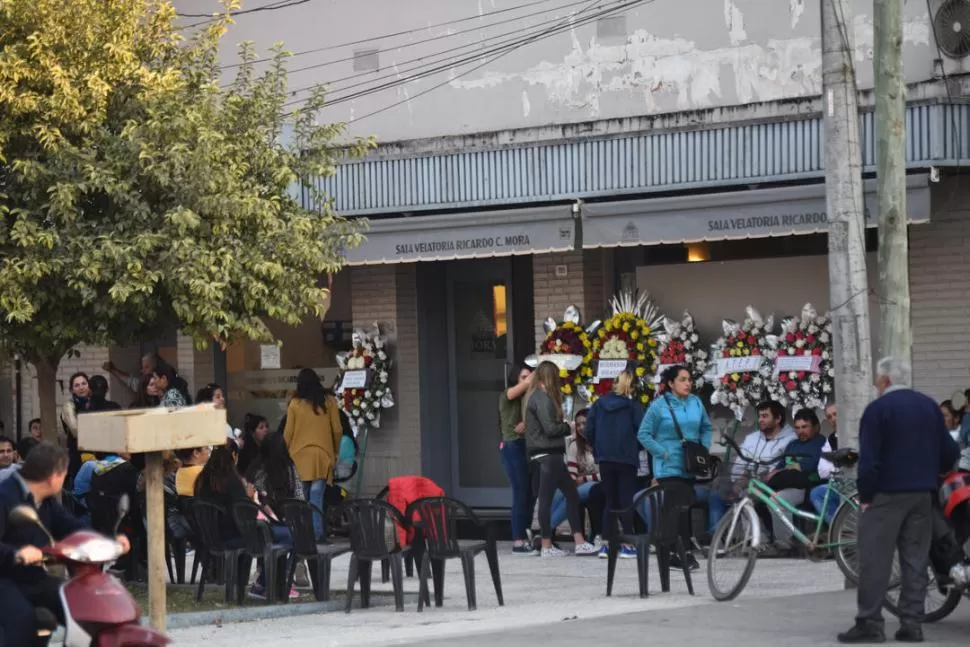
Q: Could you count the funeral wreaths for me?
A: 6